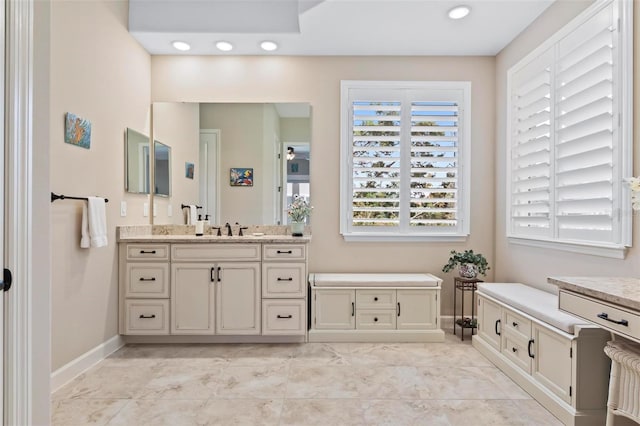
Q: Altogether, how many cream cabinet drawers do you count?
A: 11